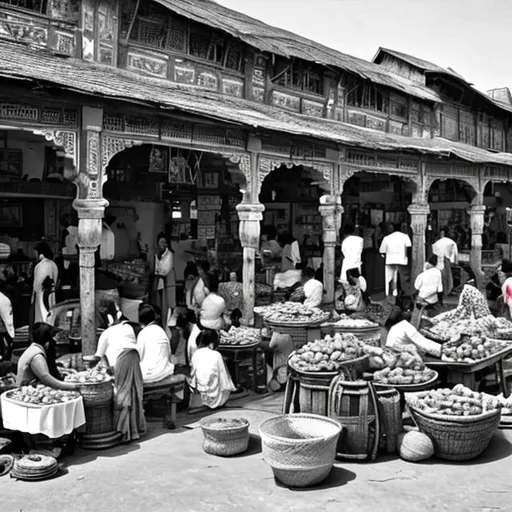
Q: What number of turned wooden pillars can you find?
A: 5